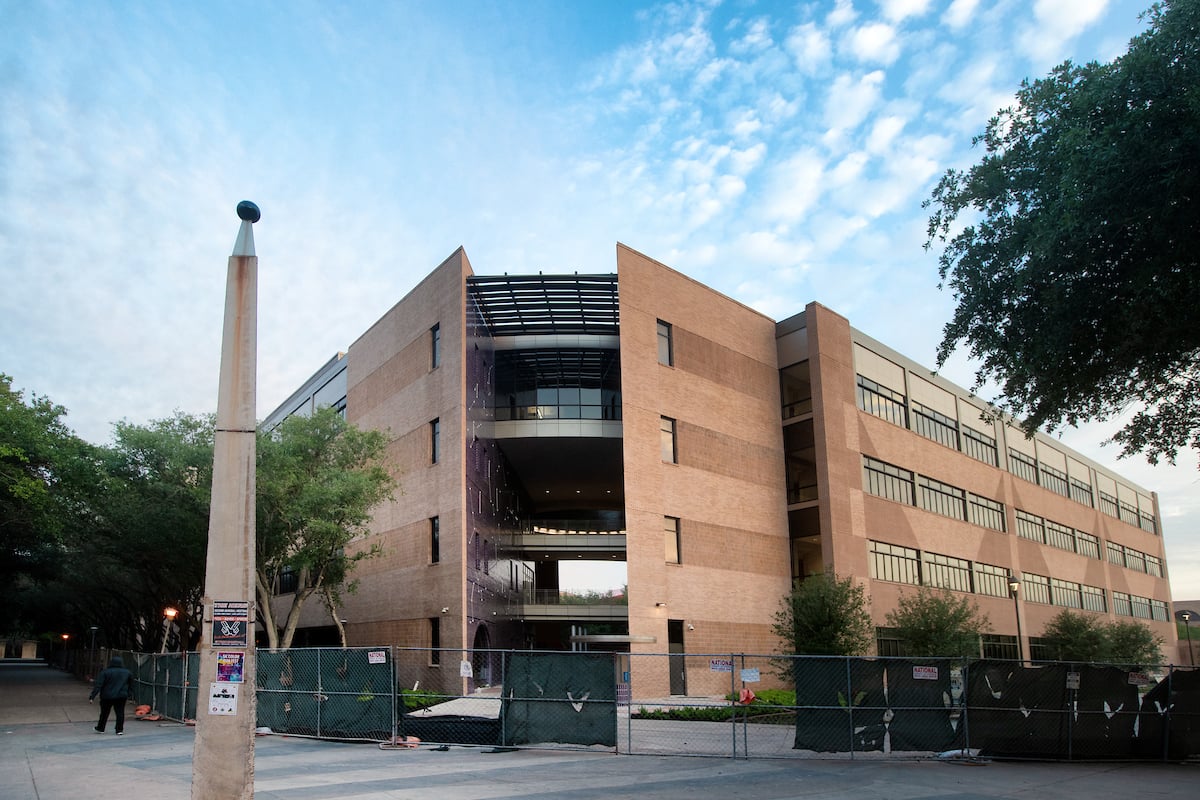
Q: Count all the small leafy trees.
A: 4